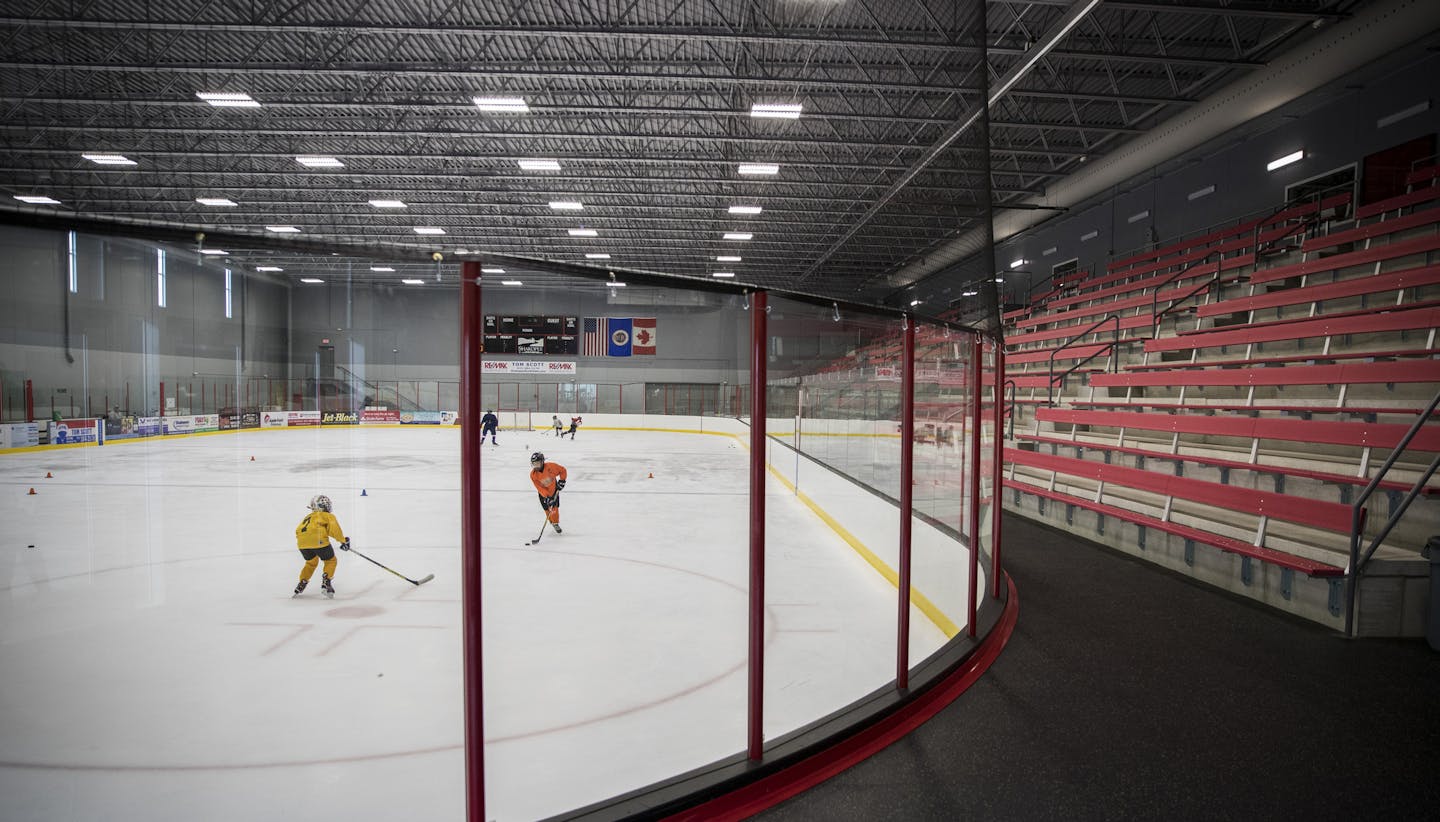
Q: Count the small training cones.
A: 5